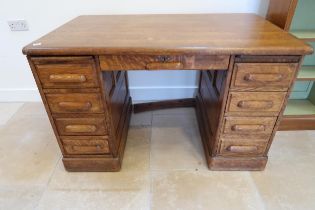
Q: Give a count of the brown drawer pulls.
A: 9